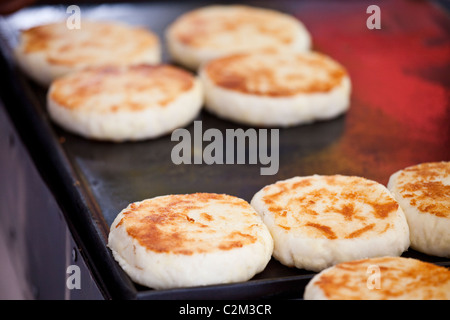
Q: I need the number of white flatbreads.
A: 8